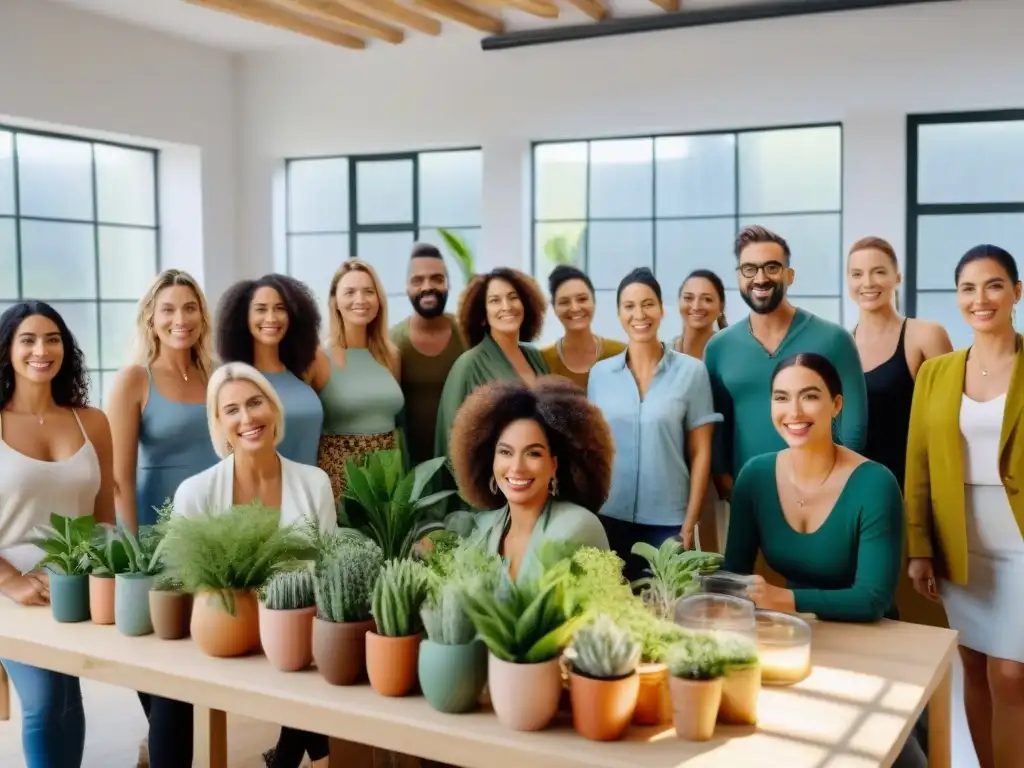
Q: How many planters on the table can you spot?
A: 14